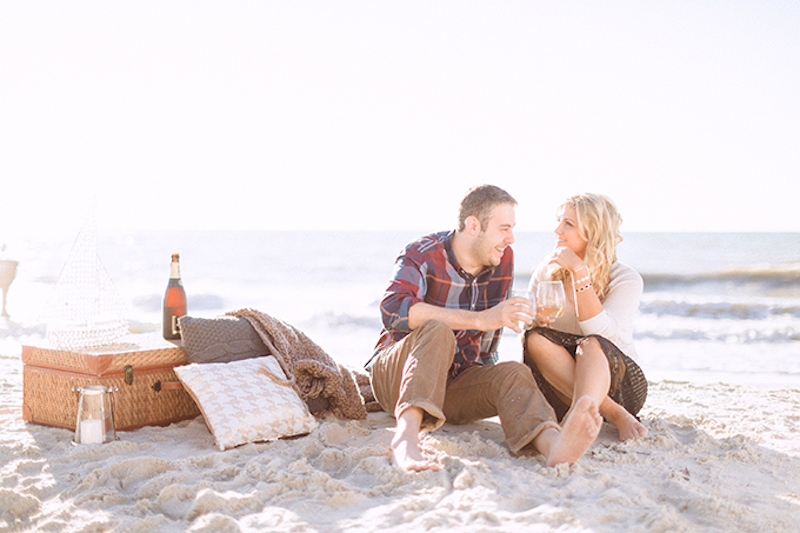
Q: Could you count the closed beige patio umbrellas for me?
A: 0